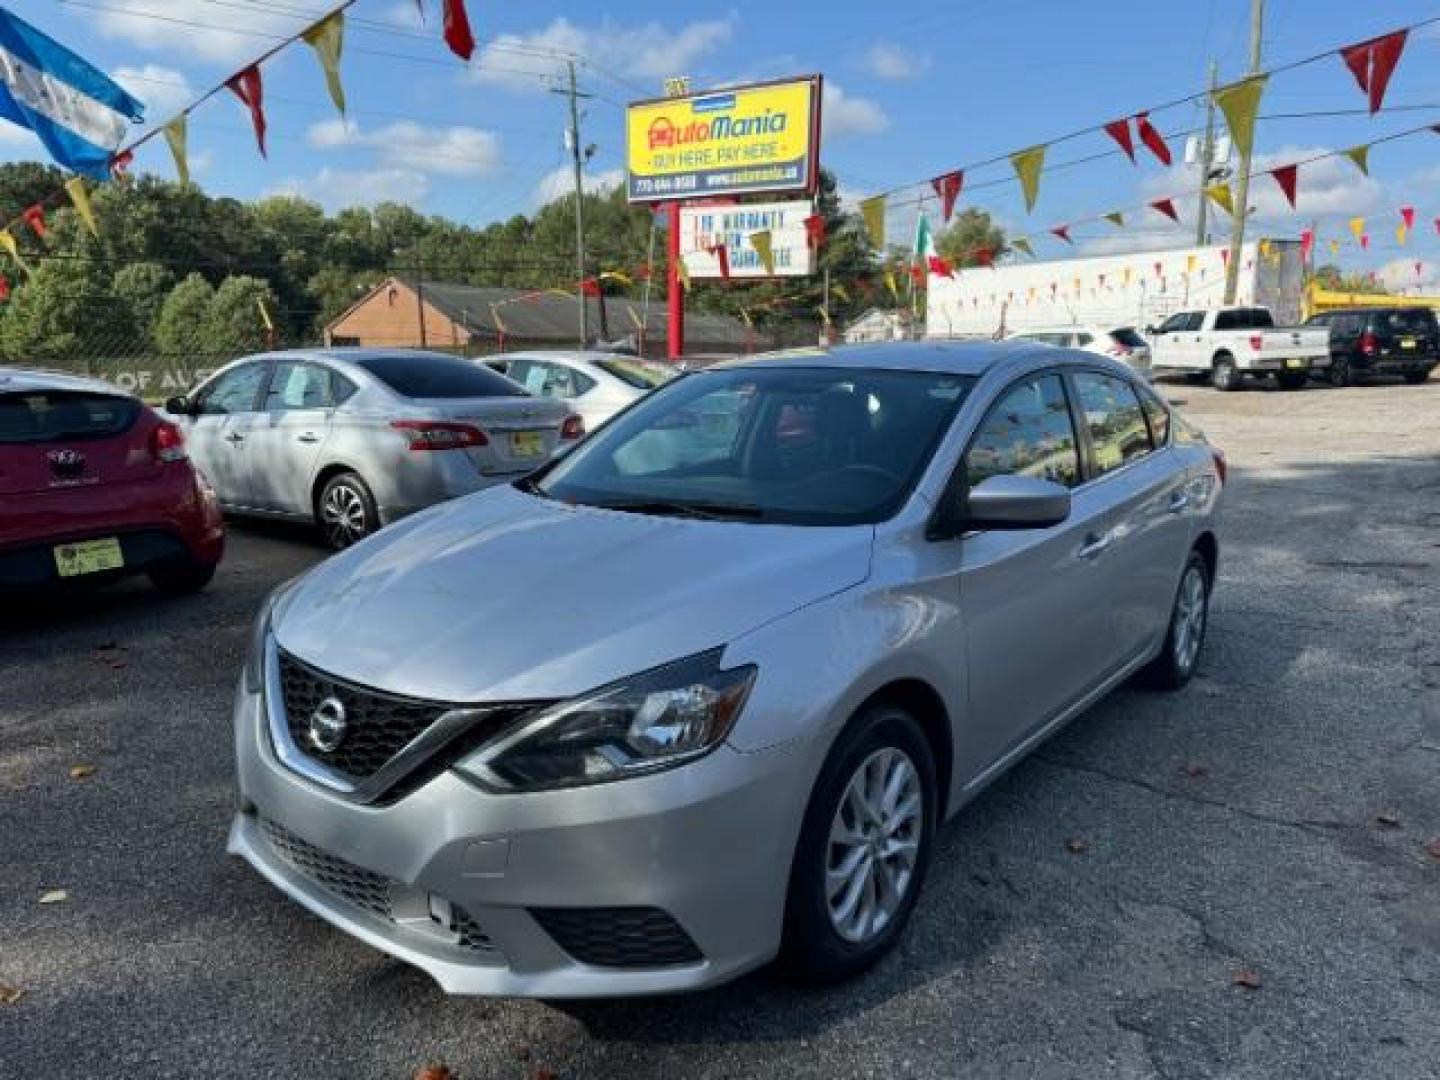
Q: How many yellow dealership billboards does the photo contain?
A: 1